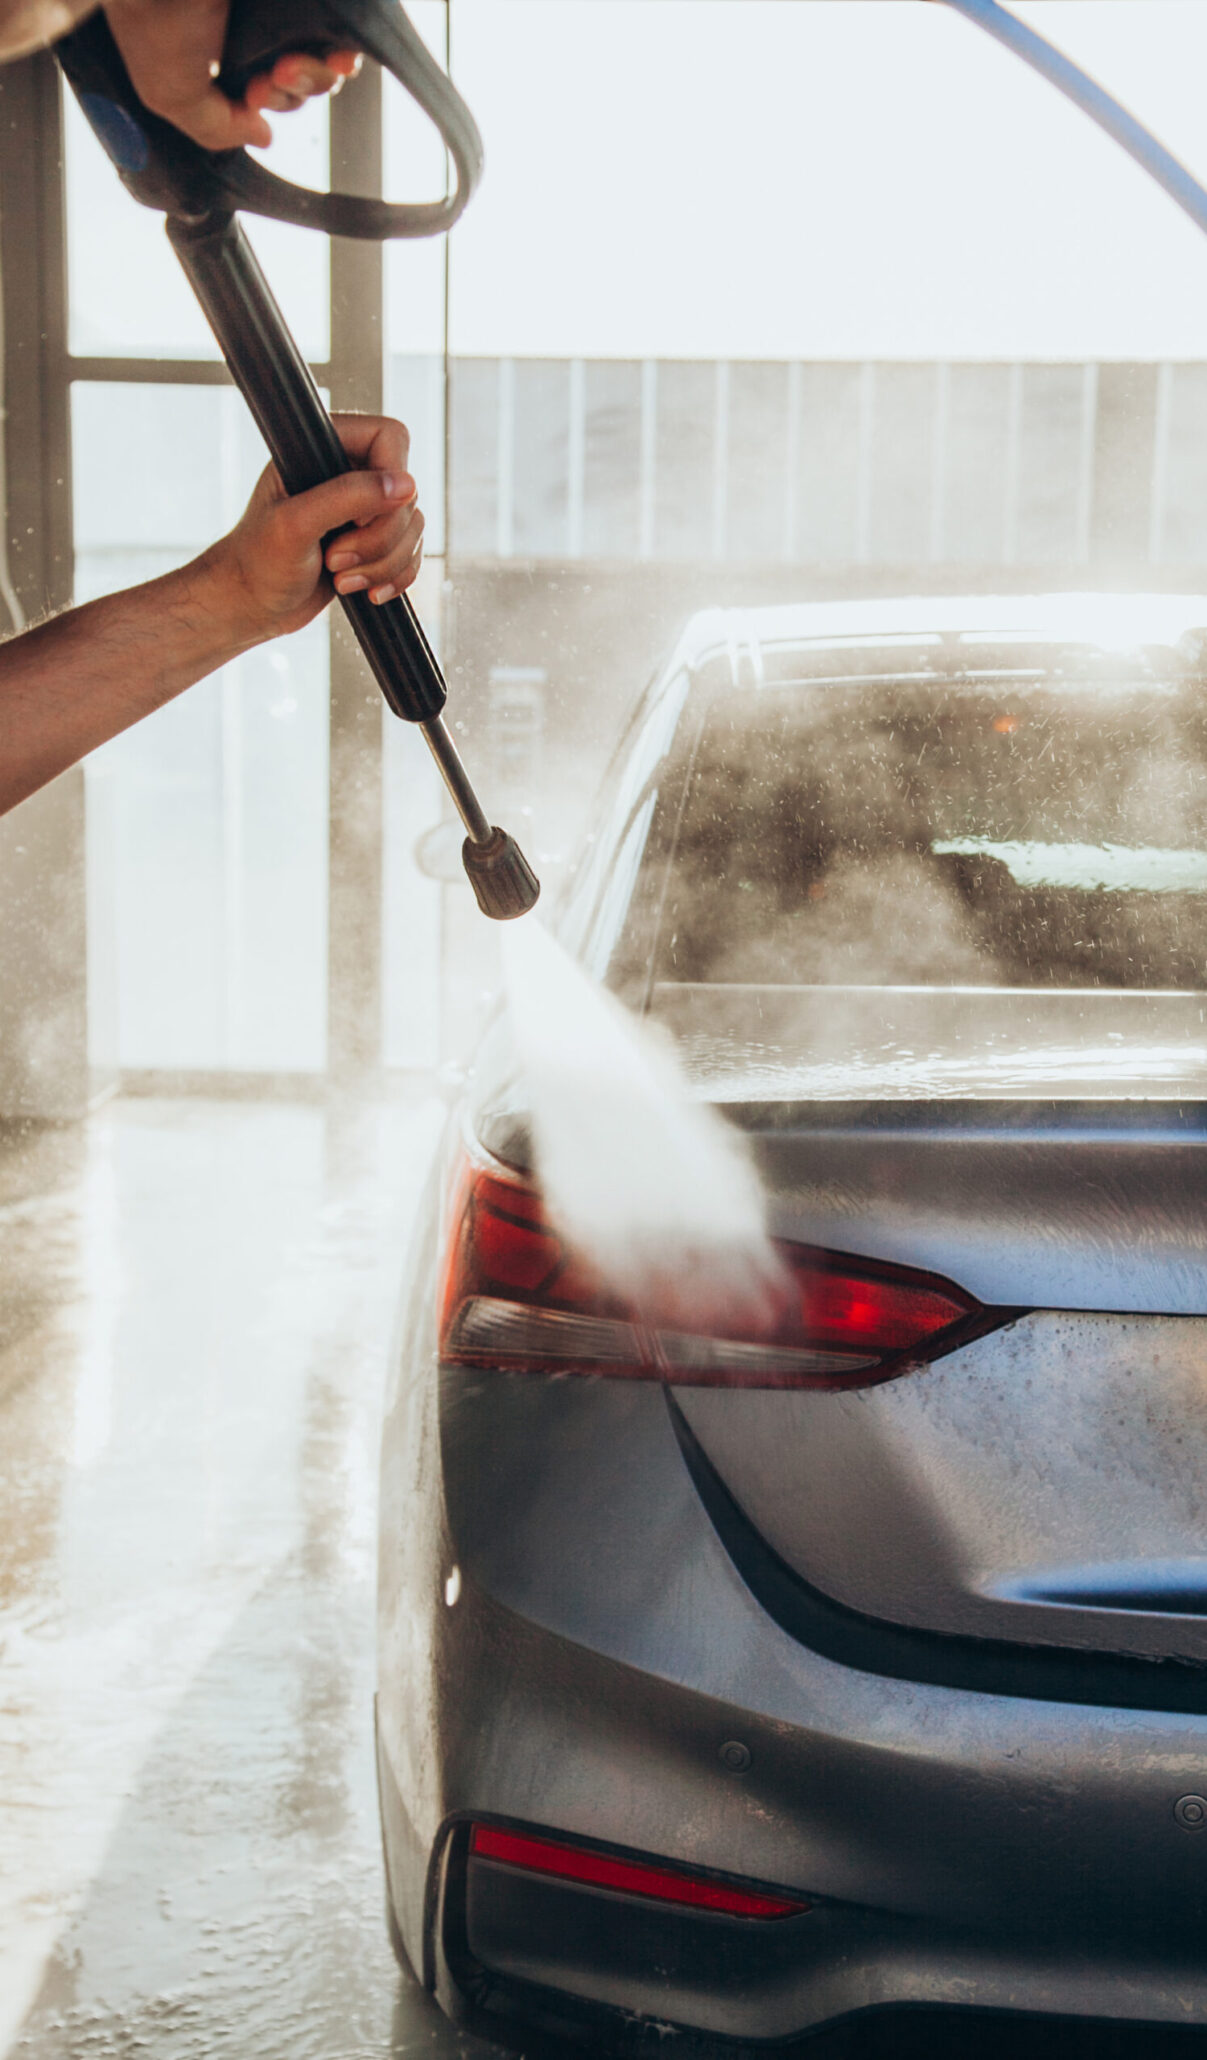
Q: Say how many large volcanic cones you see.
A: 0